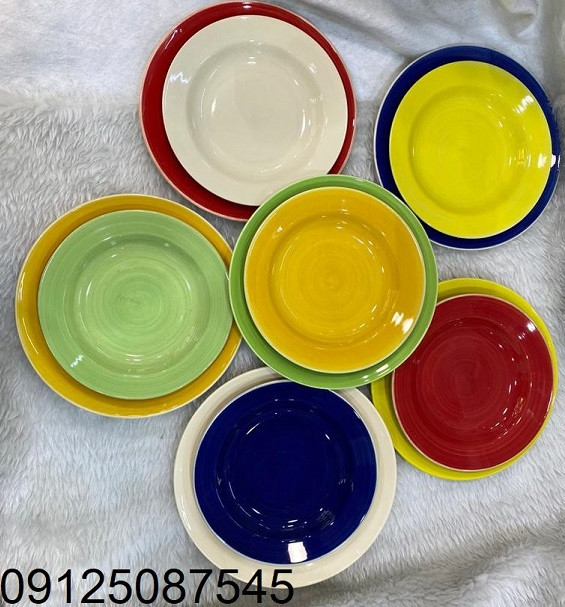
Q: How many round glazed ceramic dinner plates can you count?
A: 12